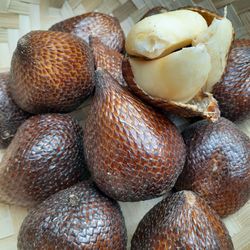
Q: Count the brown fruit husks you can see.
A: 11